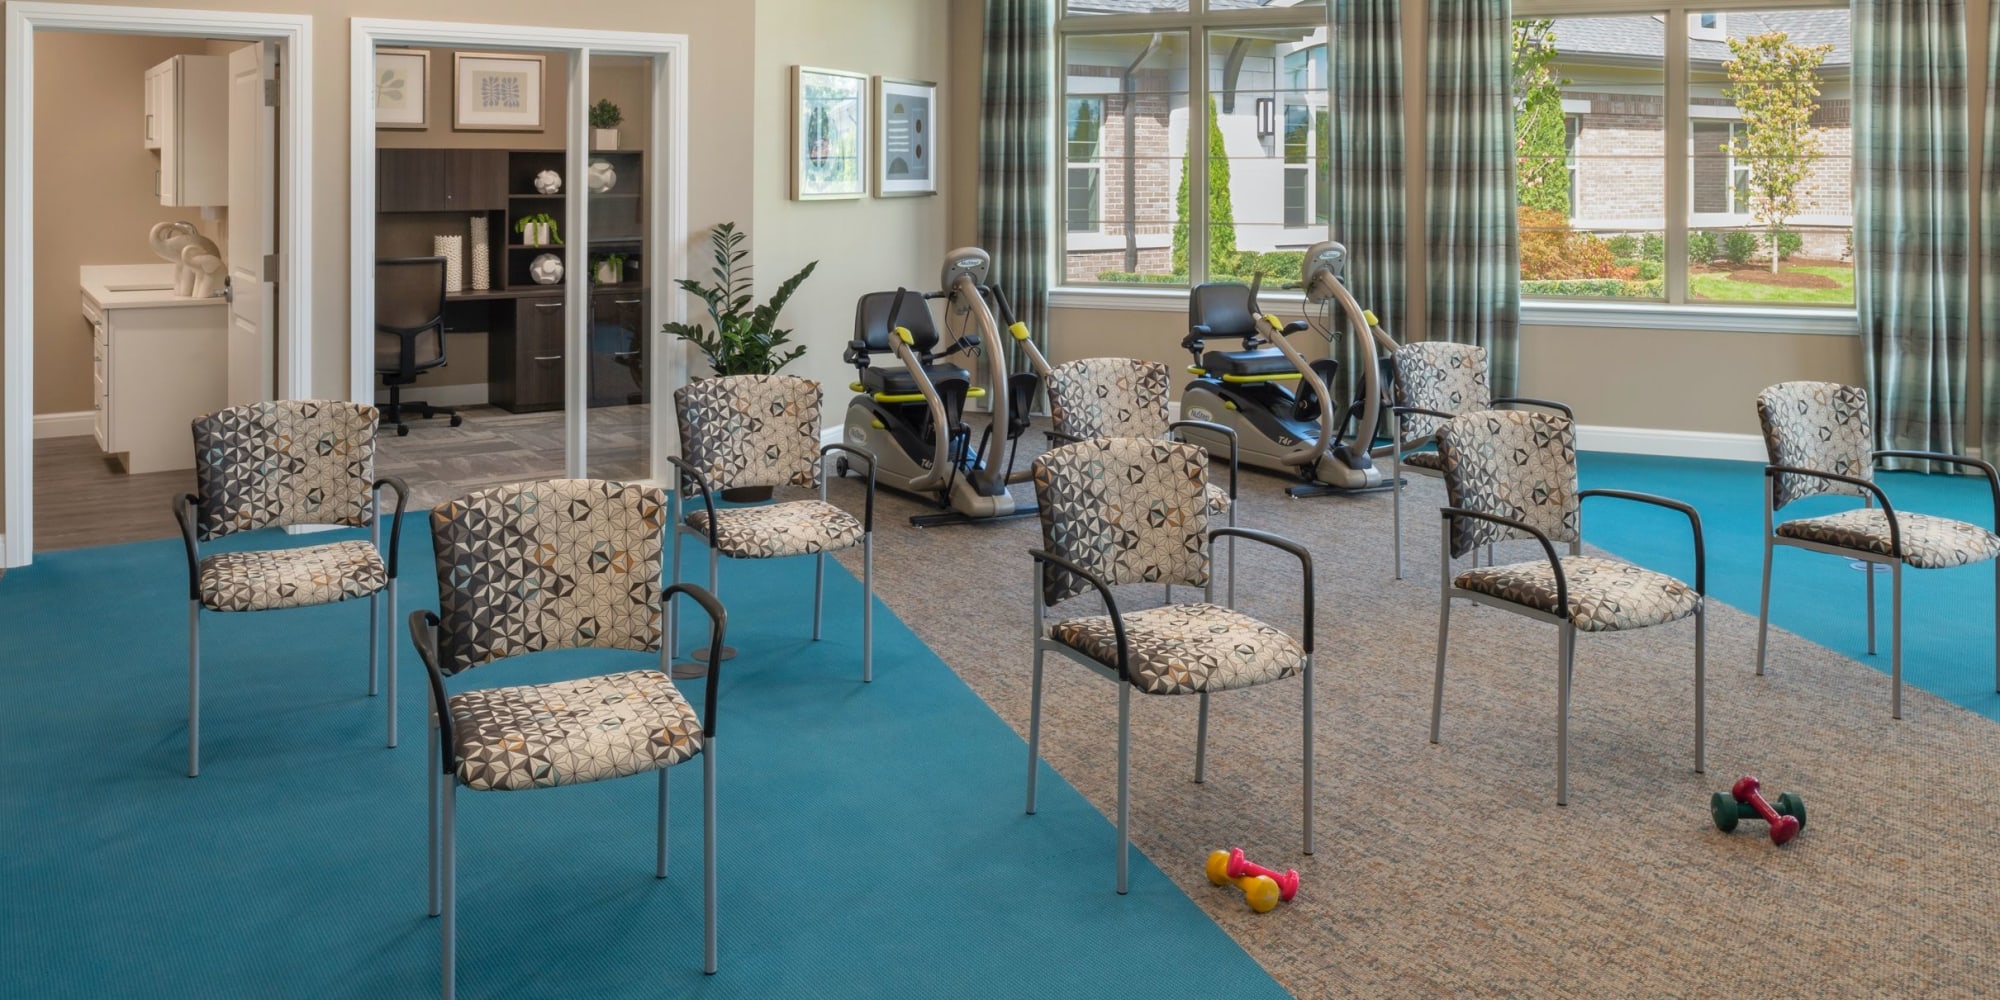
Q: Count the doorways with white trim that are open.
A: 2